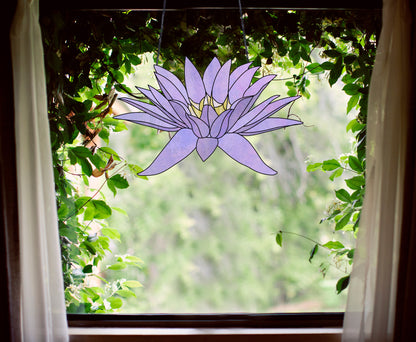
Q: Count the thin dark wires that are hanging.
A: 2